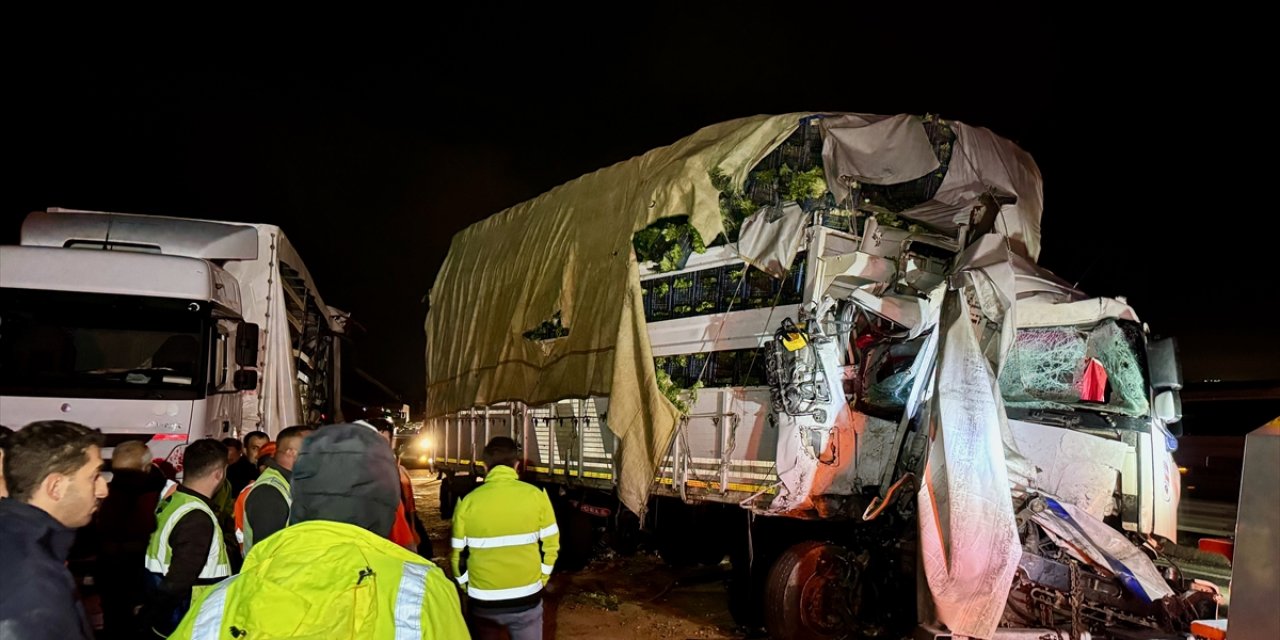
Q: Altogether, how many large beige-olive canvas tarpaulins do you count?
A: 1